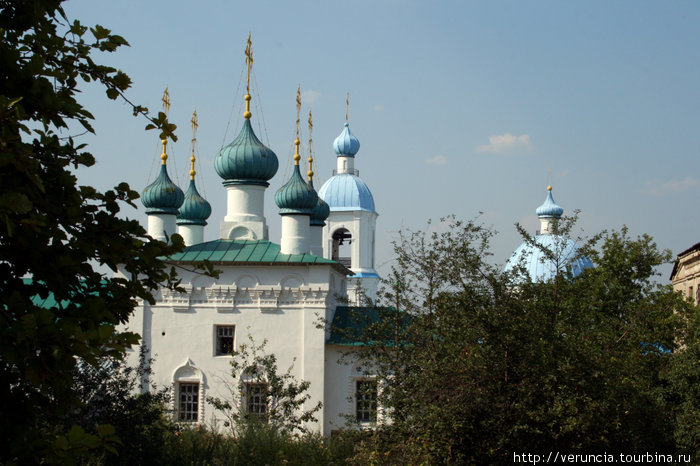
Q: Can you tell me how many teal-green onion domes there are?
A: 5